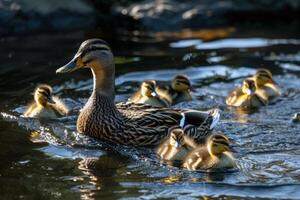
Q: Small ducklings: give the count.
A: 7